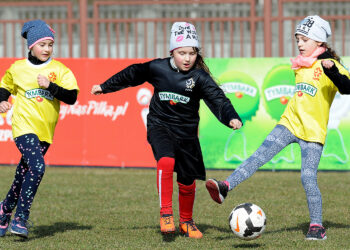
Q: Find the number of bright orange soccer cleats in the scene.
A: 2